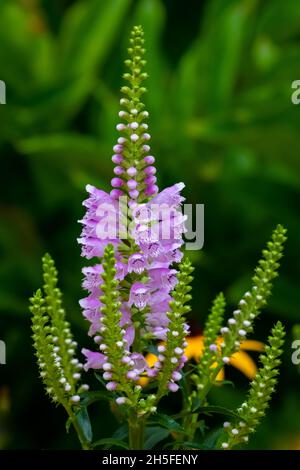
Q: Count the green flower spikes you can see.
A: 7